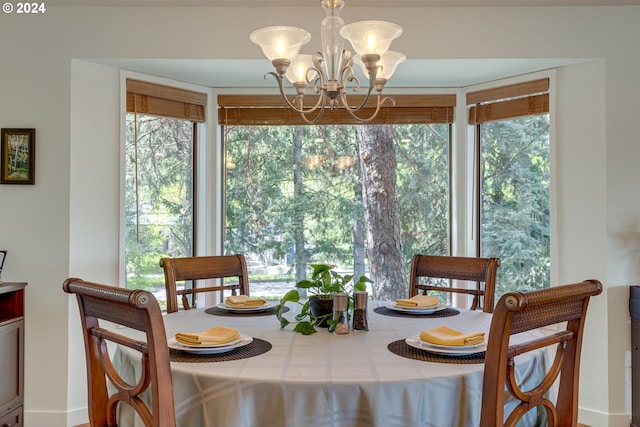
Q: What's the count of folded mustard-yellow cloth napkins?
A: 4